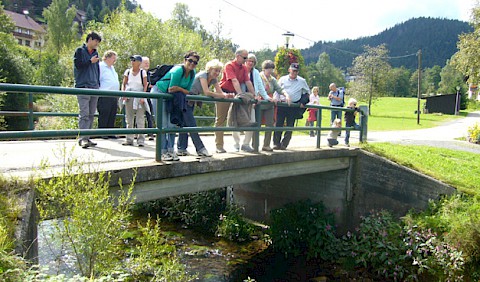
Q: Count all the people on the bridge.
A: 14